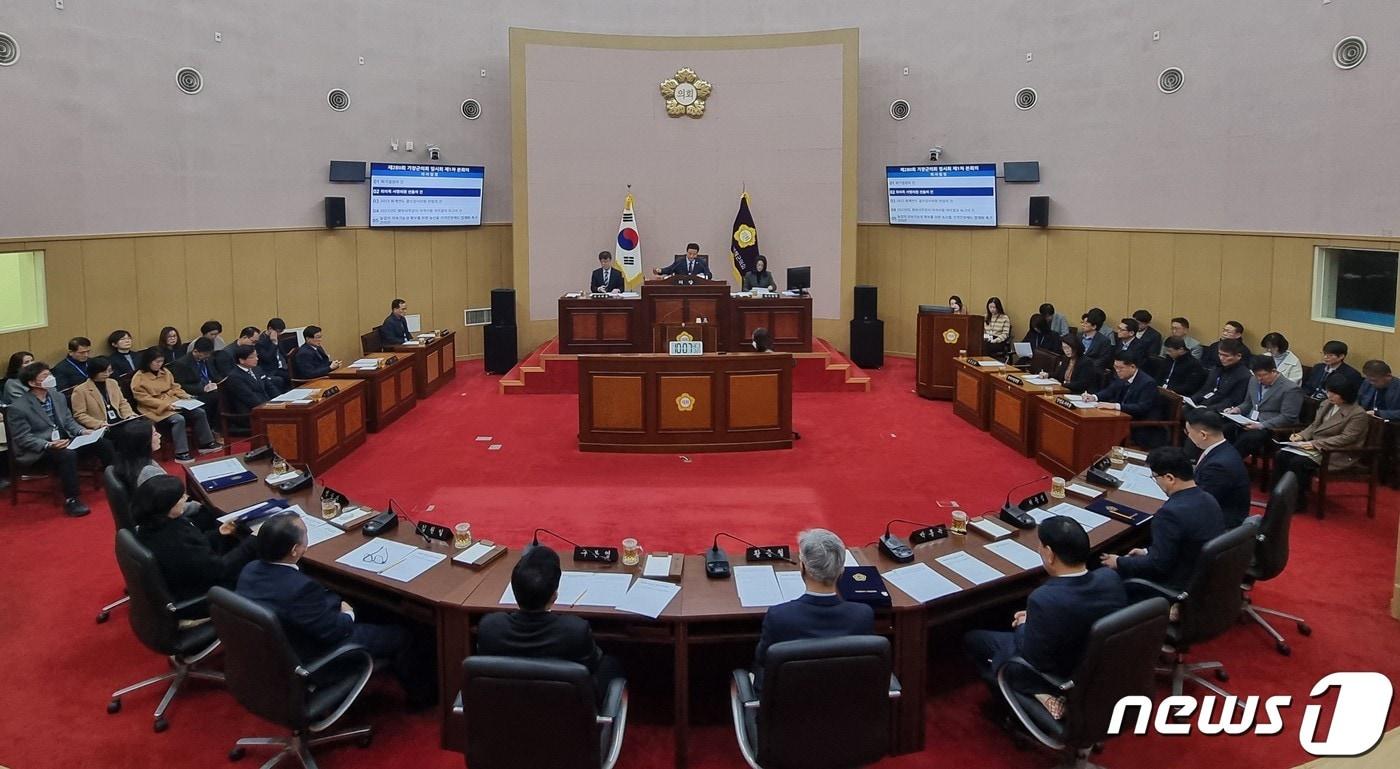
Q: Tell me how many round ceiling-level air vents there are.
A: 8